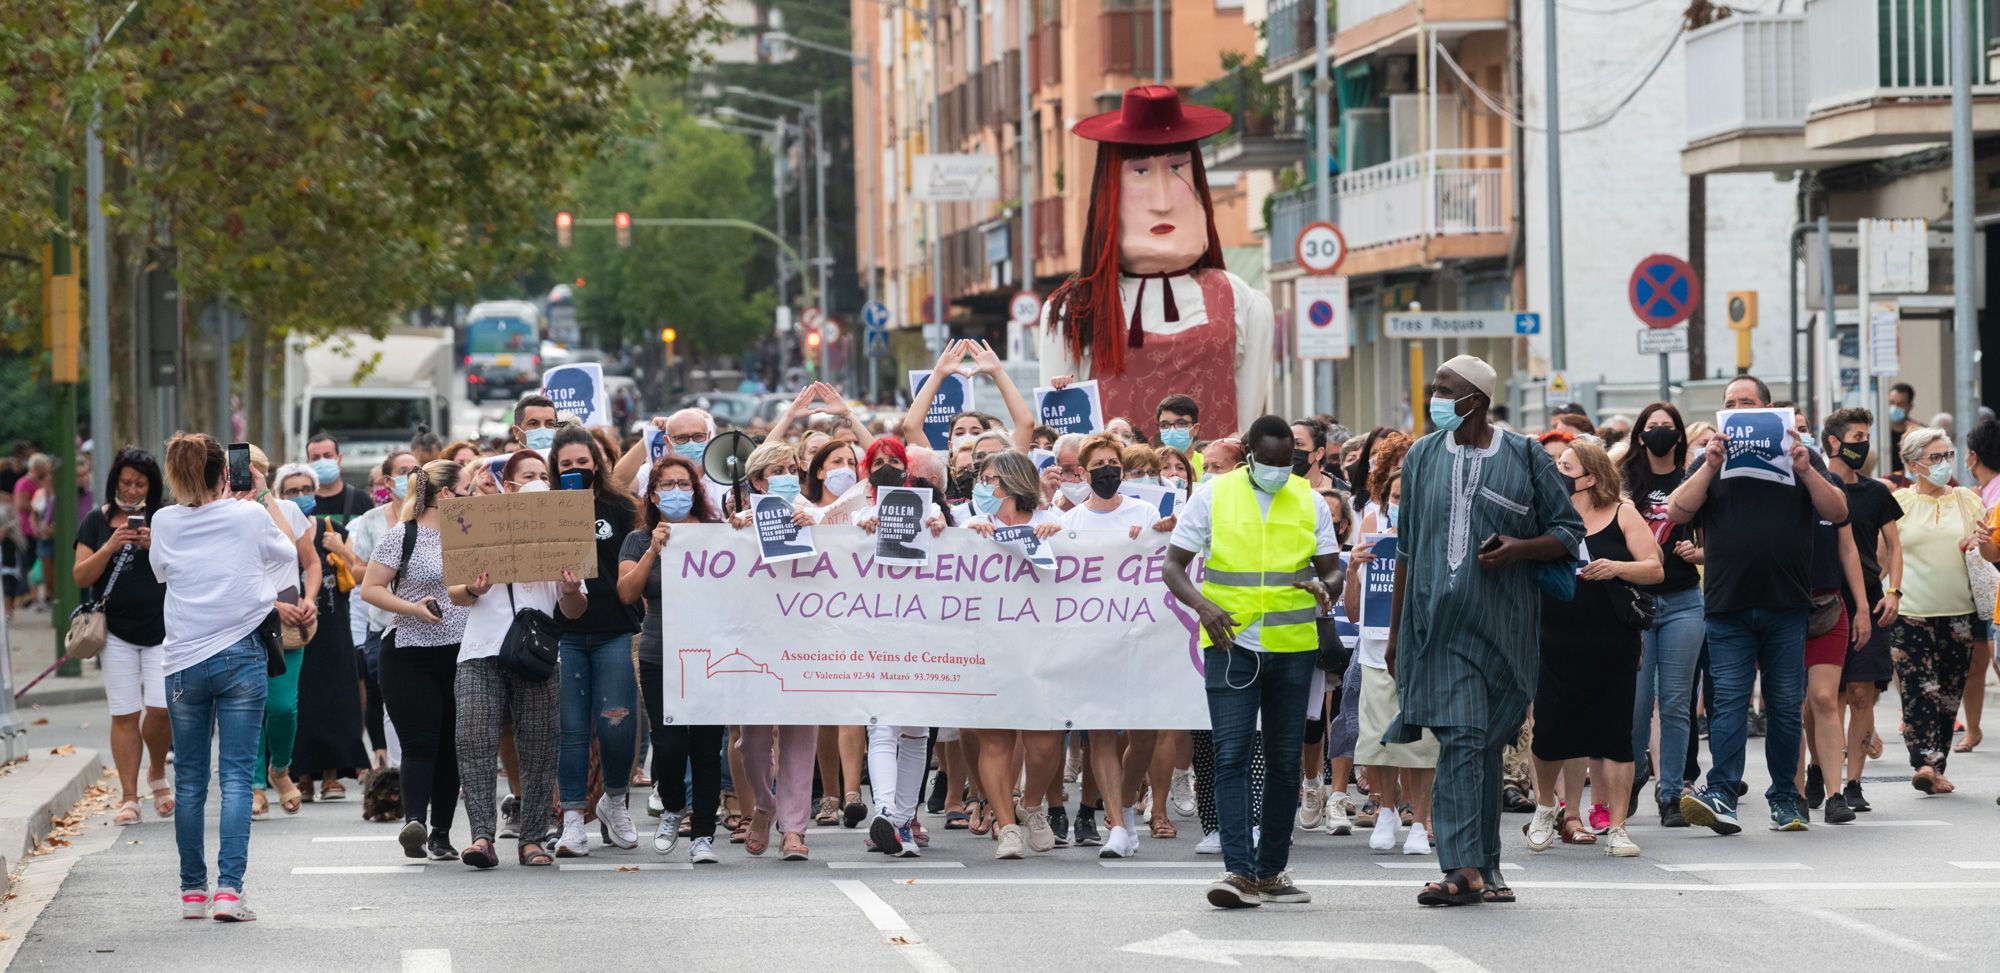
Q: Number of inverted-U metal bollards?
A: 0